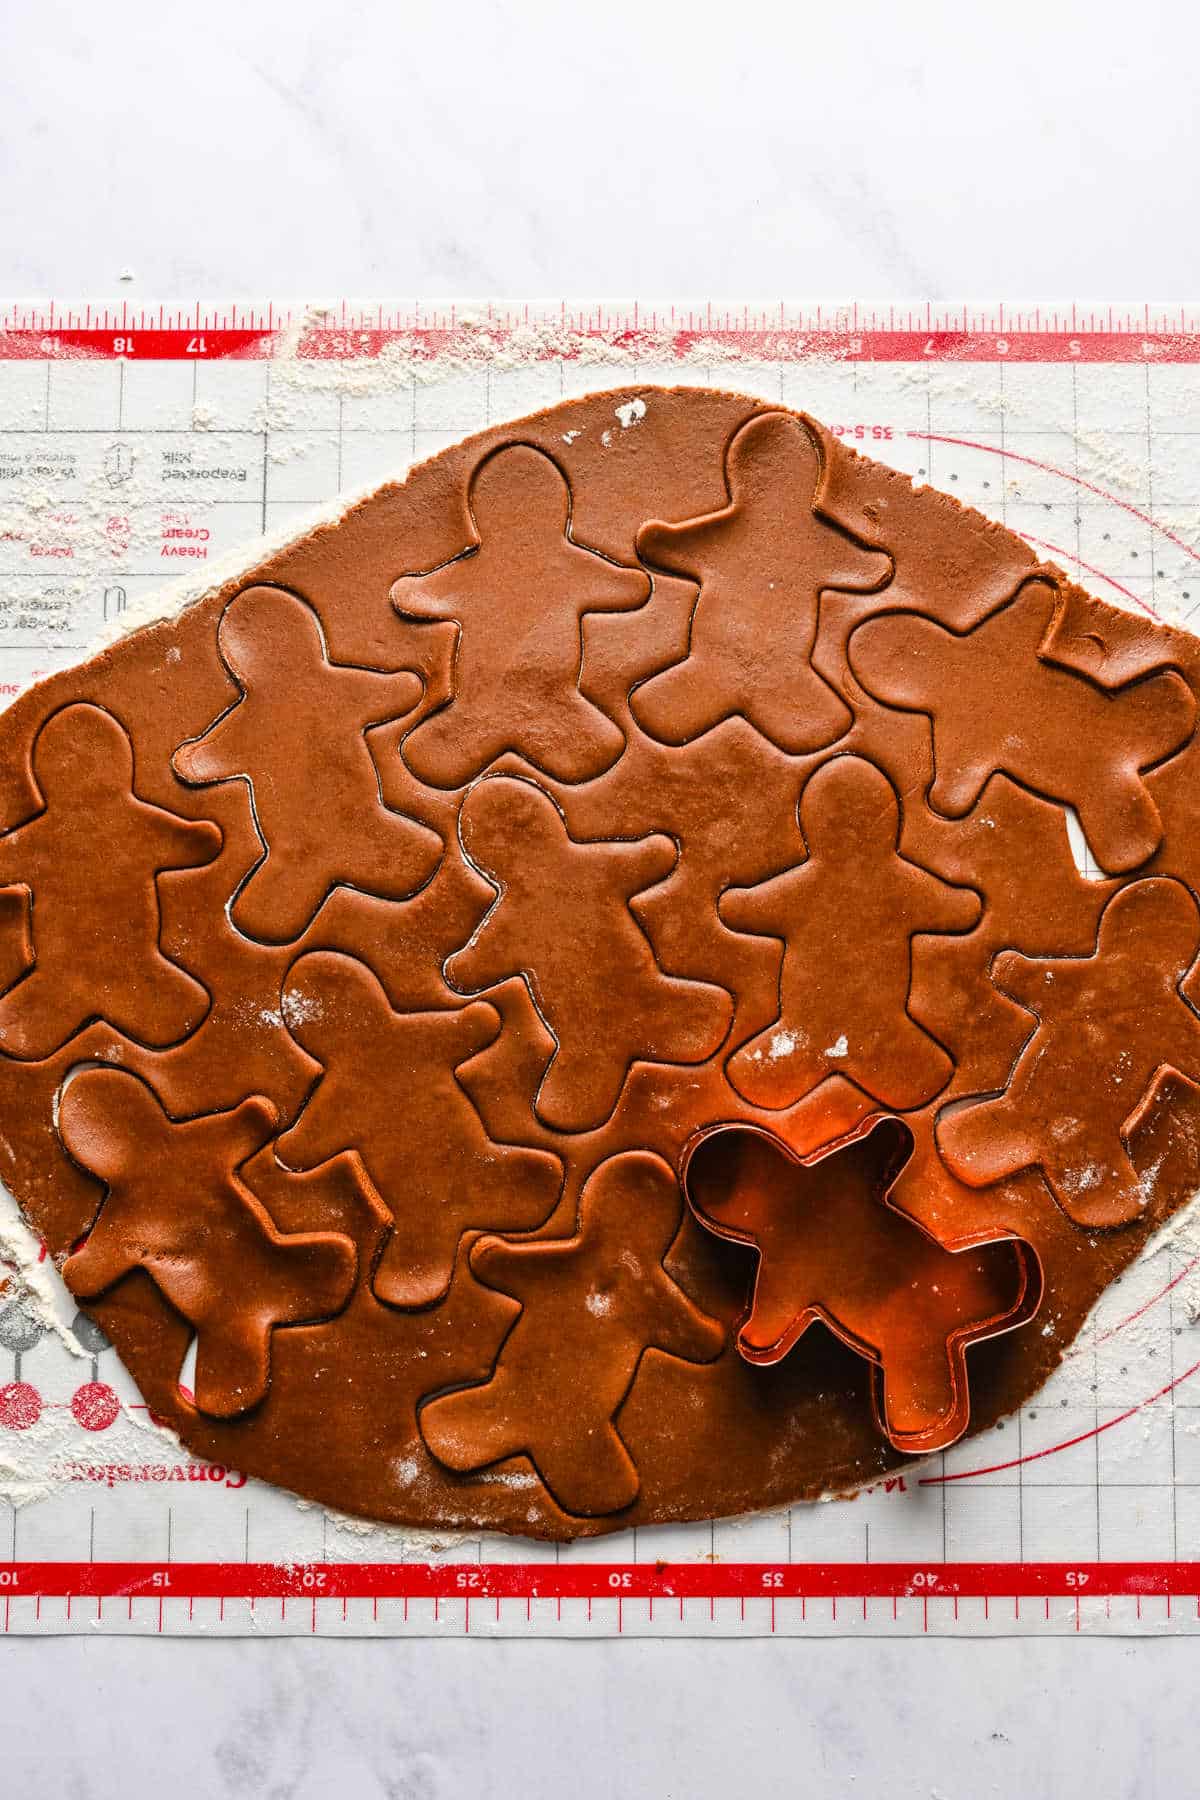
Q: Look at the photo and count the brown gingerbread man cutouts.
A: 11